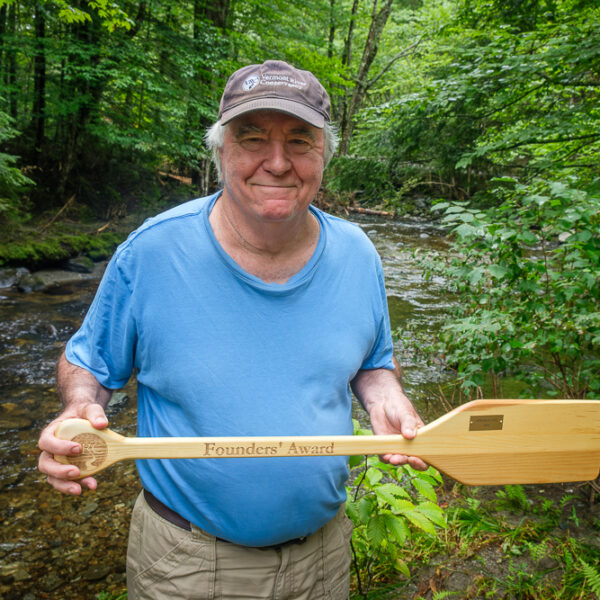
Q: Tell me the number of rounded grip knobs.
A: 1